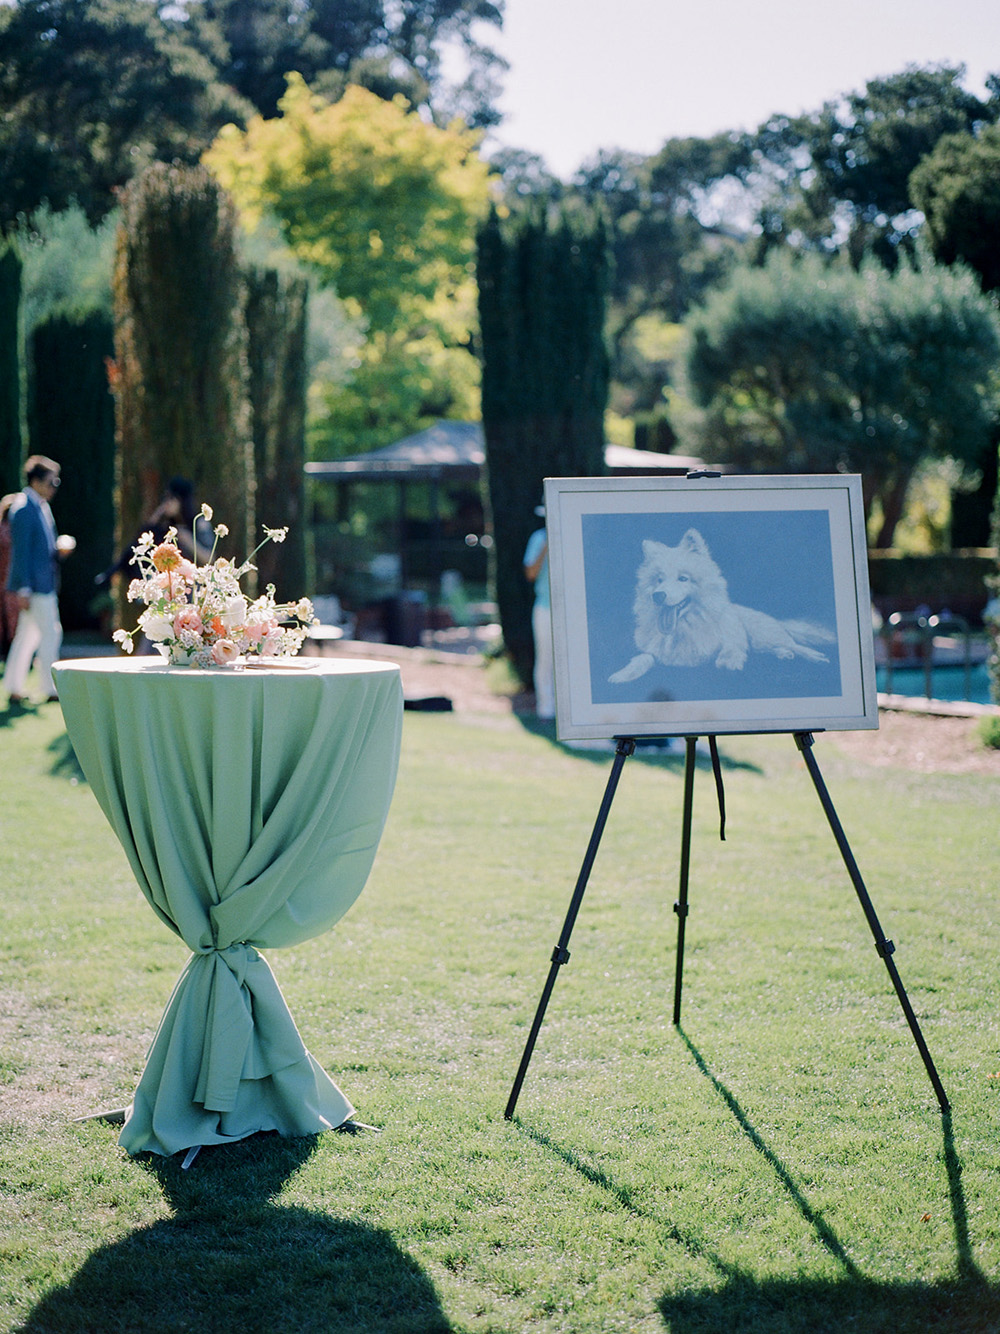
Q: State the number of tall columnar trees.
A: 5